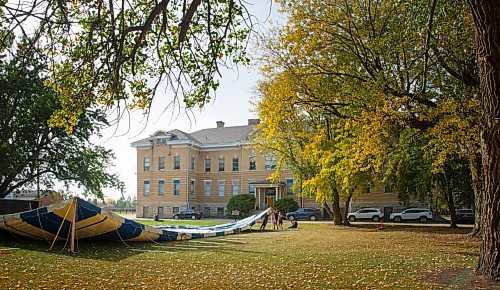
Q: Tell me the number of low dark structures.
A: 1